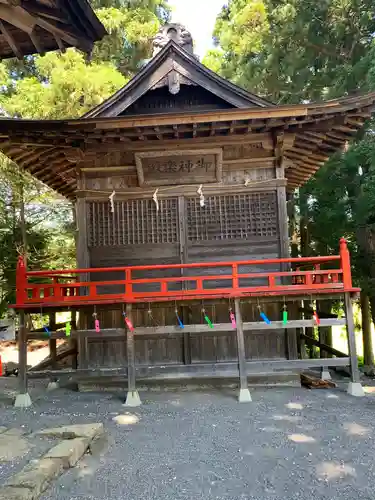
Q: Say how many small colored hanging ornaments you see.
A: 10